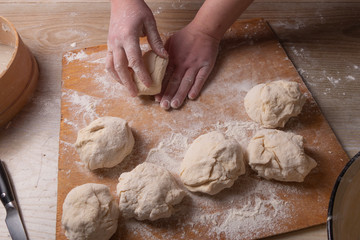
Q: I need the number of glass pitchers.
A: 0